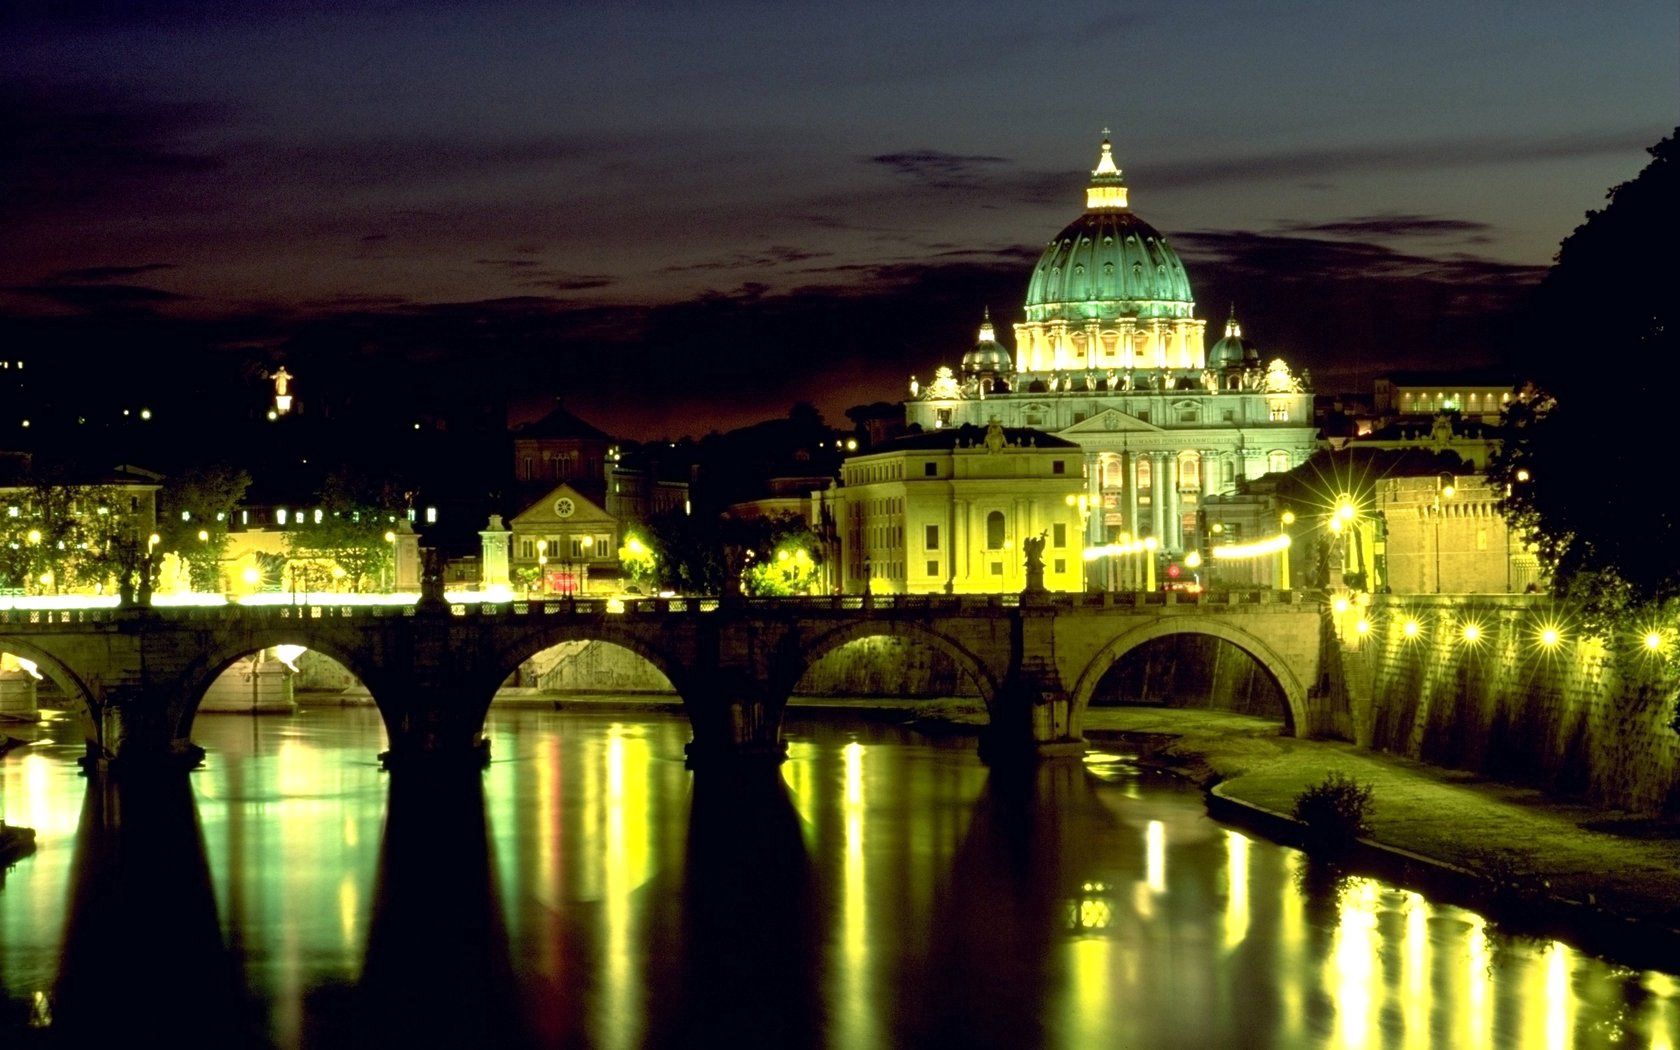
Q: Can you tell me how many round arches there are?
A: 5